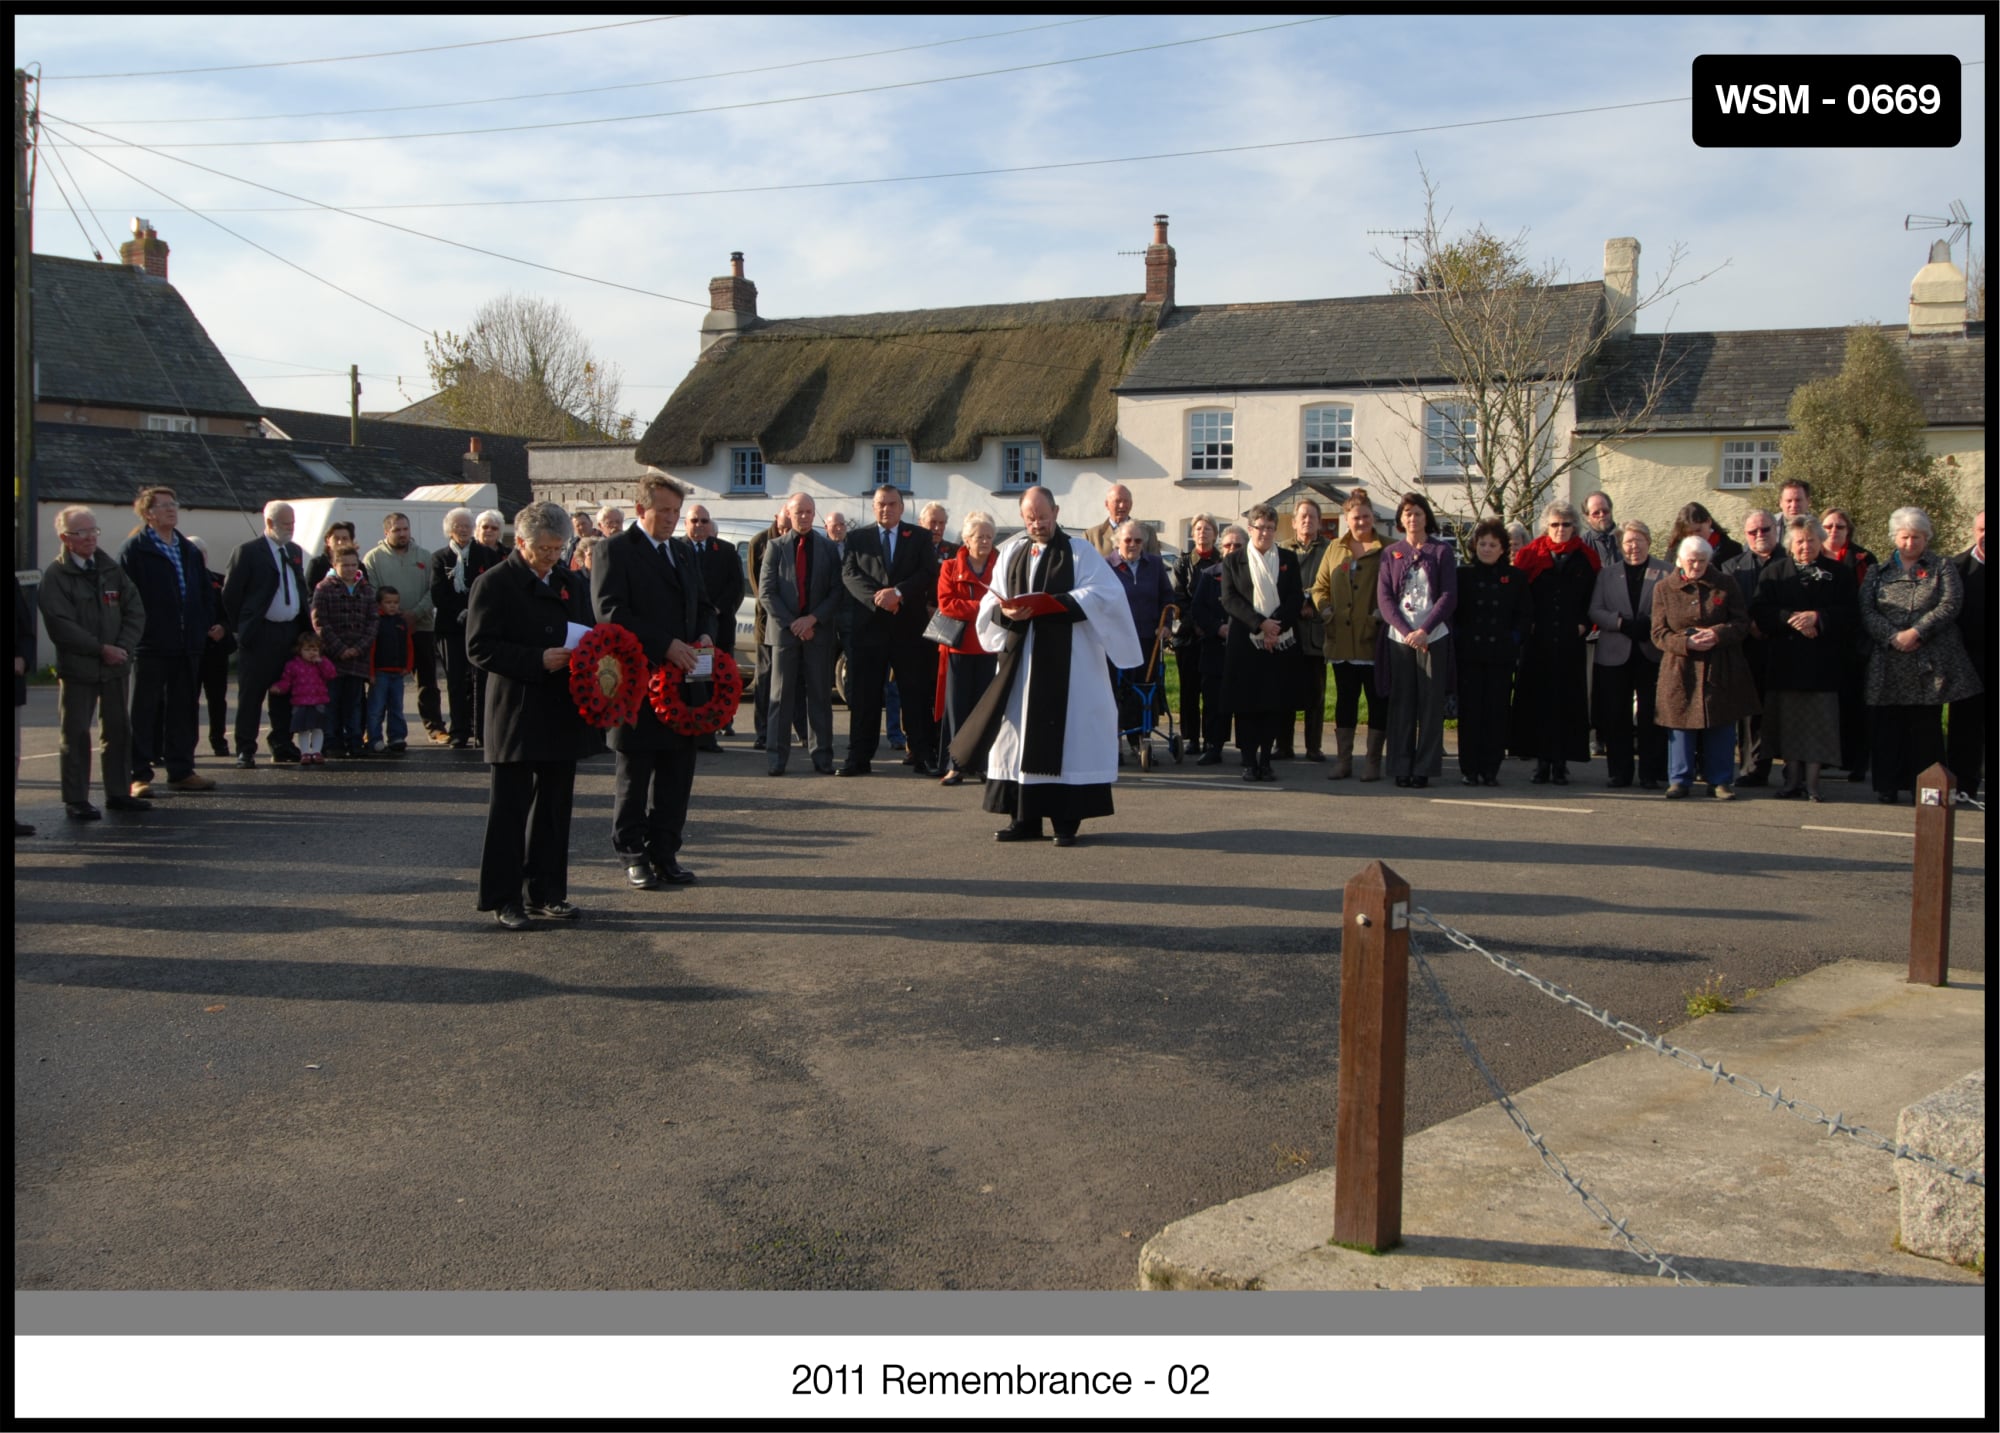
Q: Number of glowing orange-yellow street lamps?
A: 0